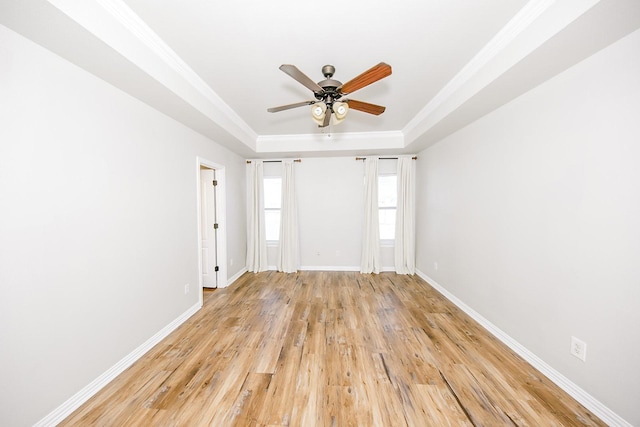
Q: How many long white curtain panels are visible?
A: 4